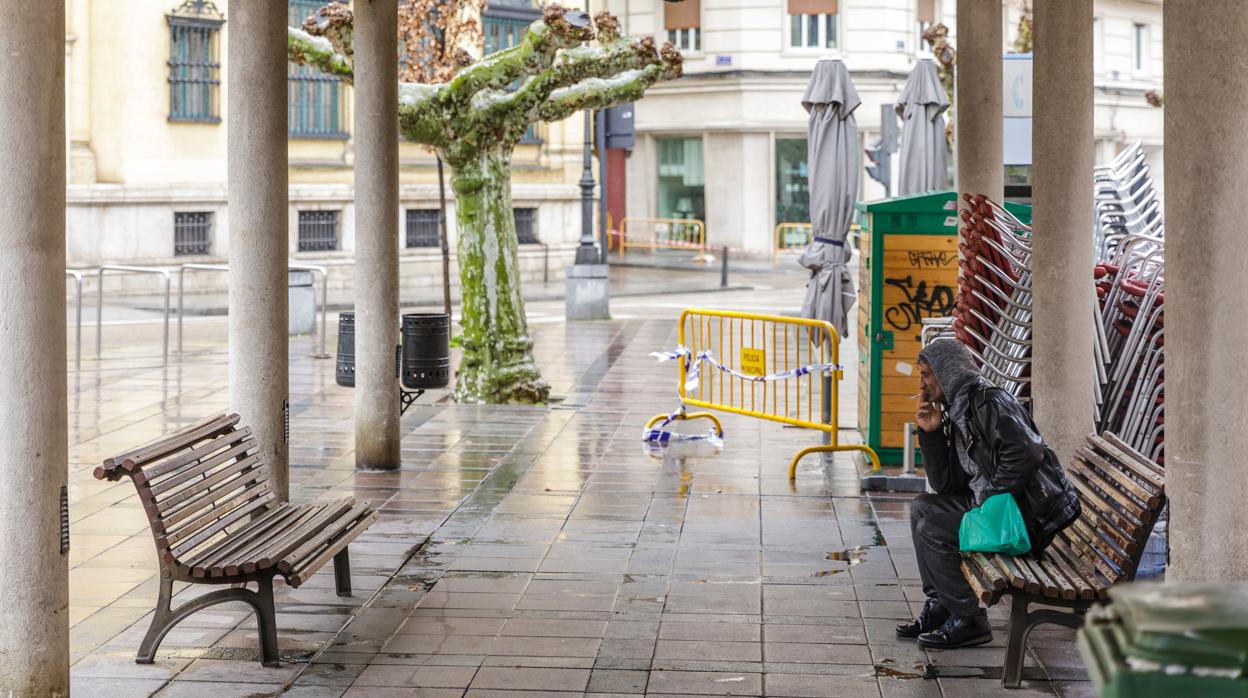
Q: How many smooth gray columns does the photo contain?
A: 6